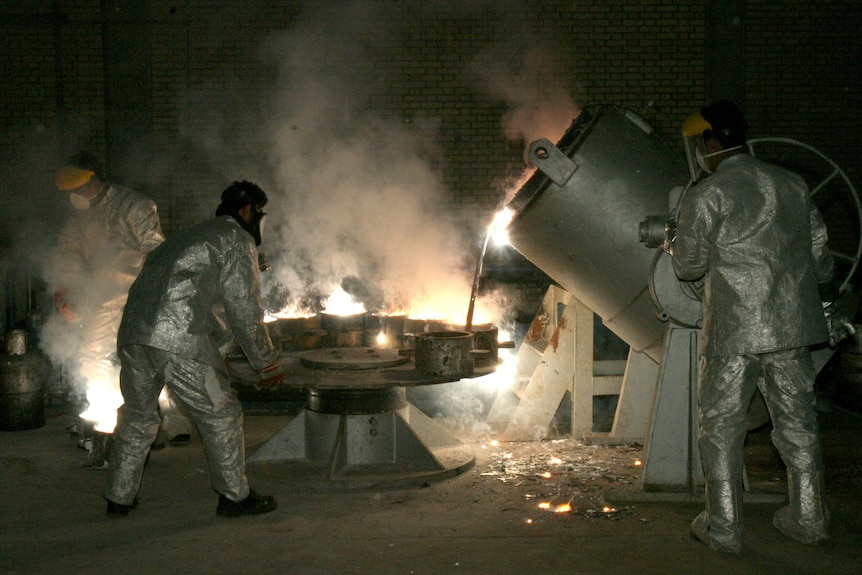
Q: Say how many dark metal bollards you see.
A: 0